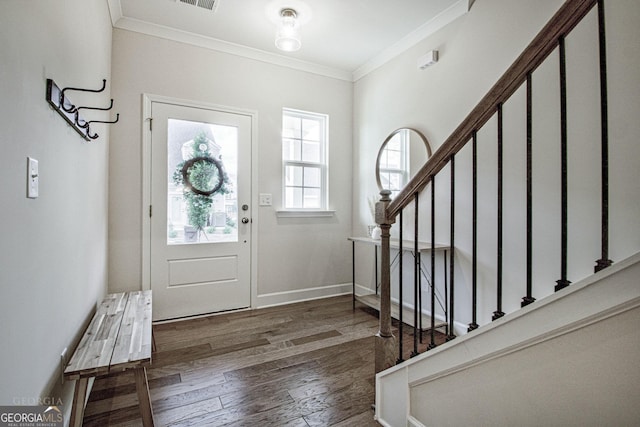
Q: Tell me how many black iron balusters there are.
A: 9